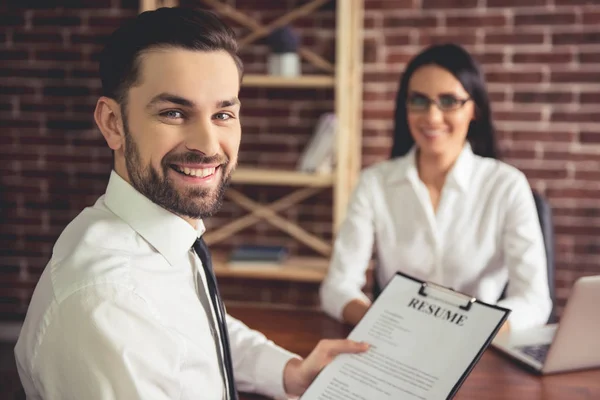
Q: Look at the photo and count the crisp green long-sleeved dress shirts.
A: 0